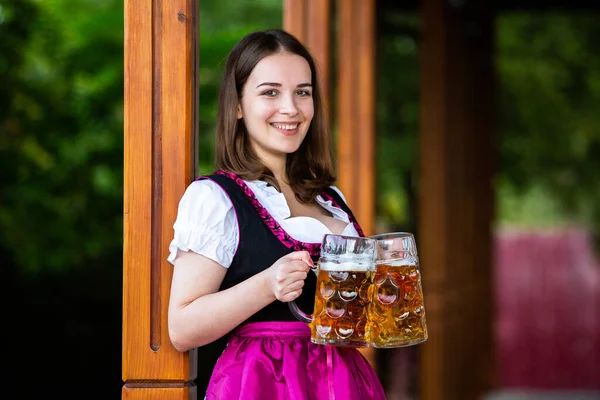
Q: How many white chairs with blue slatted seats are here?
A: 0